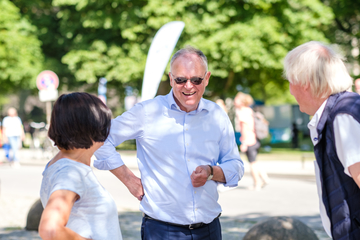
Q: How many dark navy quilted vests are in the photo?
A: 1